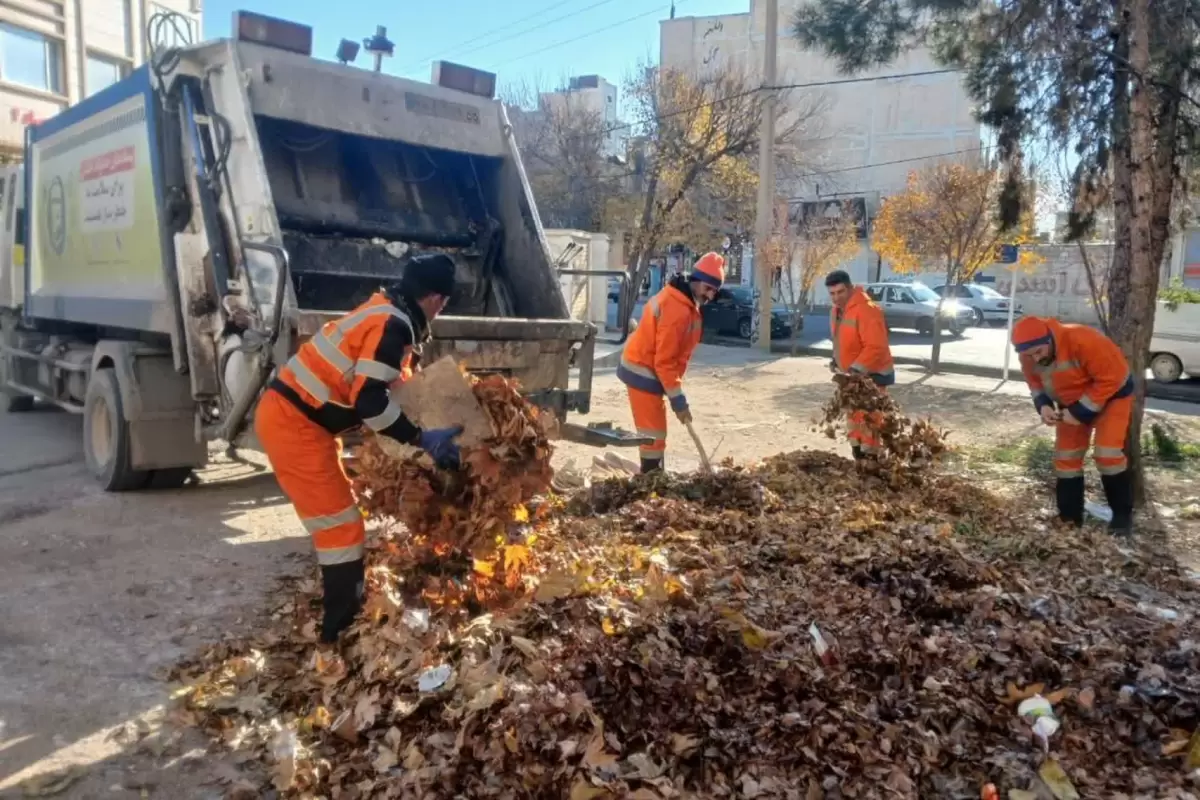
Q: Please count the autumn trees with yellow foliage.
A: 3